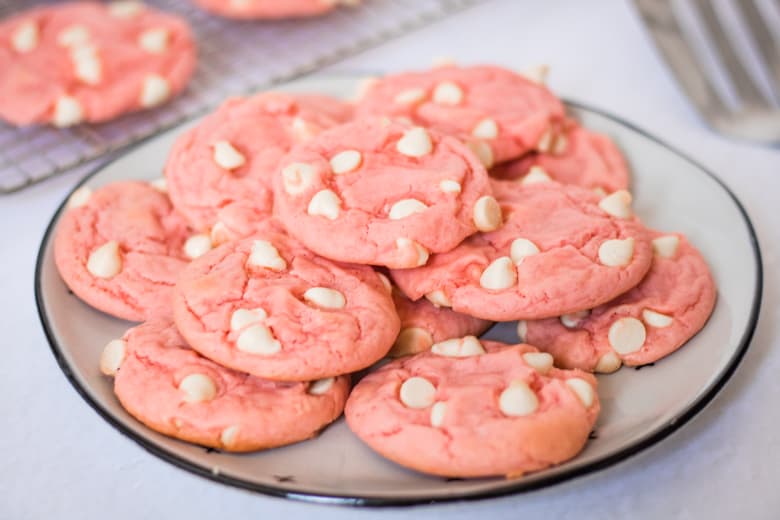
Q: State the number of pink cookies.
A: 13